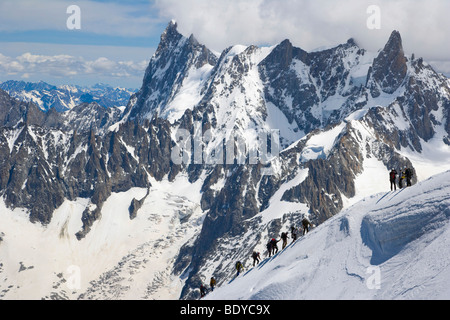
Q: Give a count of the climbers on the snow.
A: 12